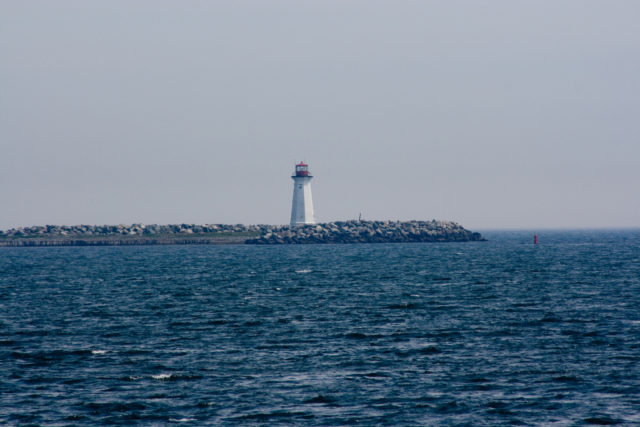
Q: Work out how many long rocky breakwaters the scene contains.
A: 1